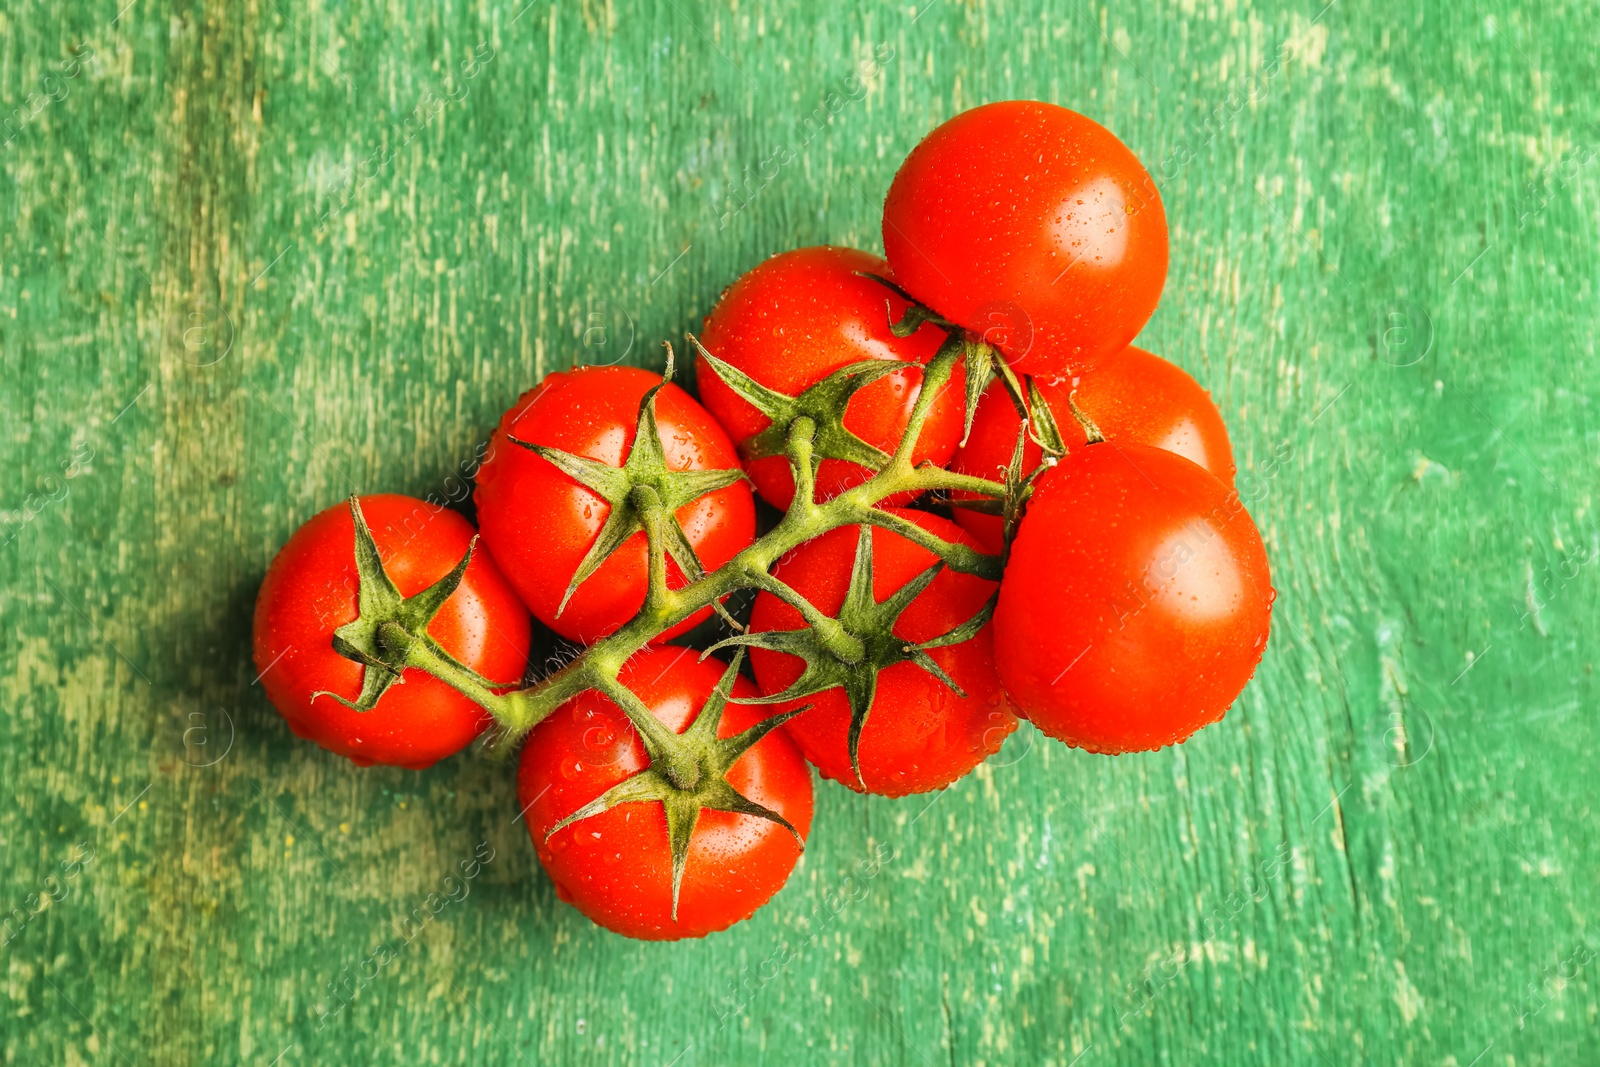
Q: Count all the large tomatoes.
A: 8